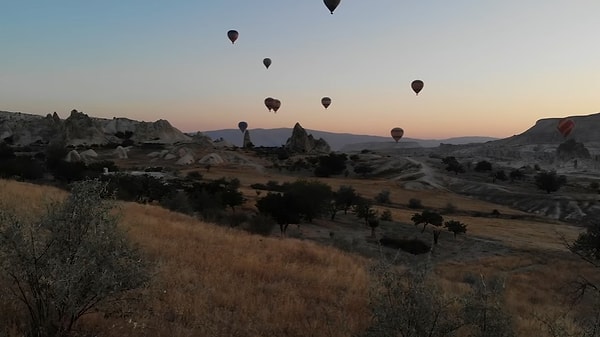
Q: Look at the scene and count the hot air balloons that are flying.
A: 10